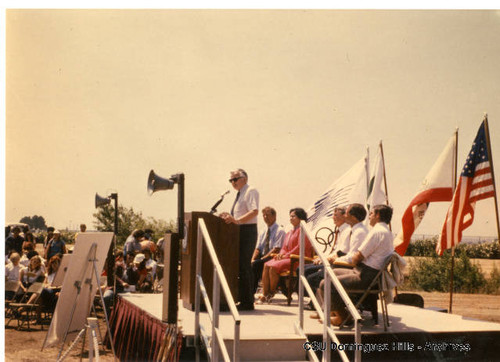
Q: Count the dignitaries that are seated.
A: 5